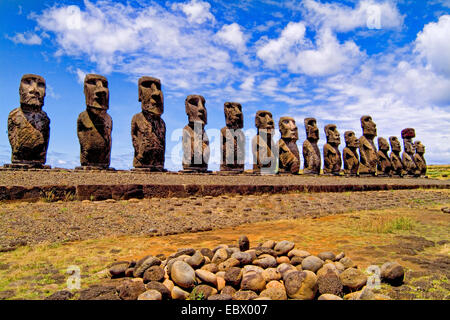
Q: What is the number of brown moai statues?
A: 15